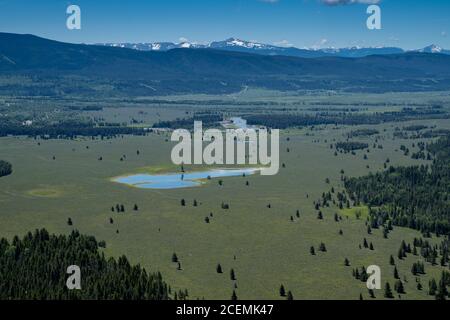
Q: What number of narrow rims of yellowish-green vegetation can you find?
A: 1